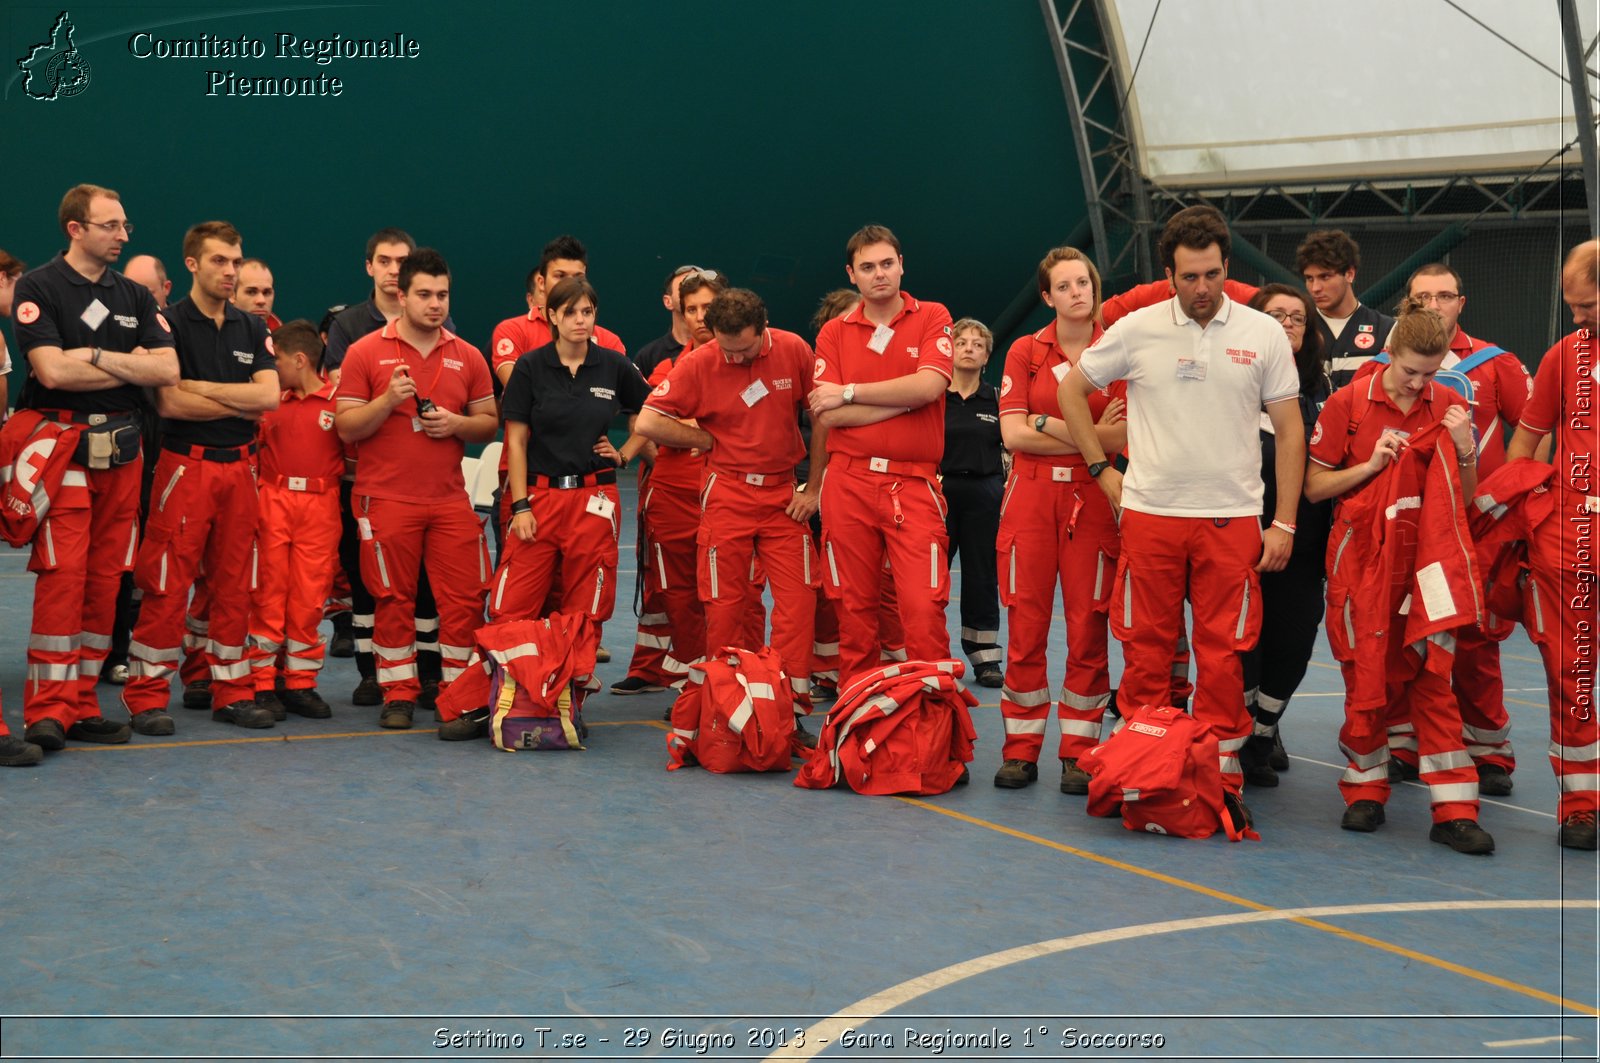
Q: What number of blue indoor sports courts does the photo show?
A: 1